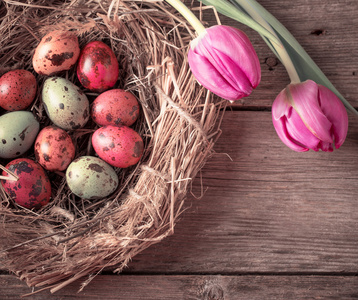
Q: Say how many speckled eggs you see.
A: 10